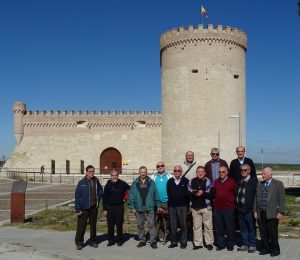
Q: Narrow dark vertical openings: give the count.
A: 3